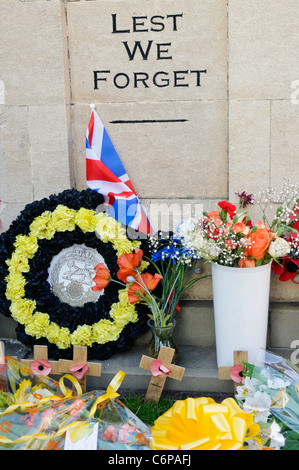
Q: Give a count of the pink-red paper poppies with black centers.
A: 4